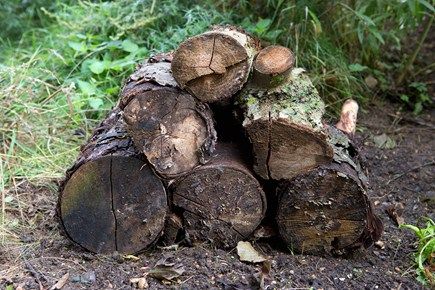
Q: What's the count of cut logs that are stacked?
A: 7